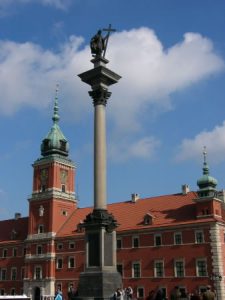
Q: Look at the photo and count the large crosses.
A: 1